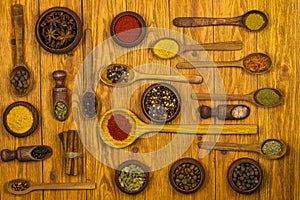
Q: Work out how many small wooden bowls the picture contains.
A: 7